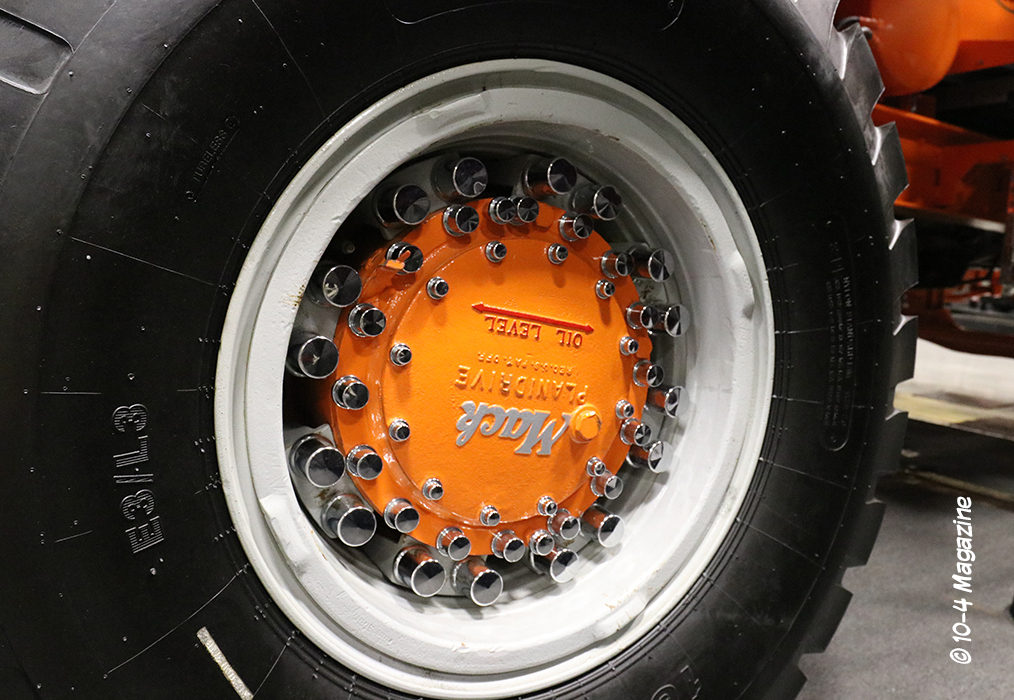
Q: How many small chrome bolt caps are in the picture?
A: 12